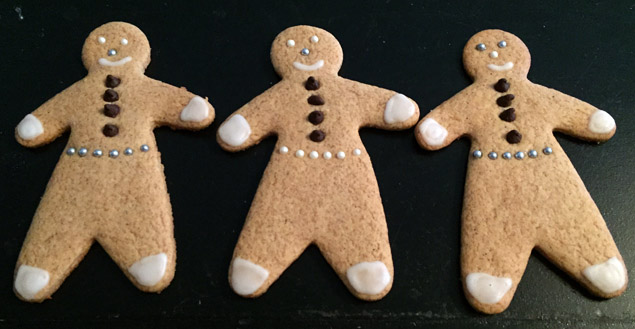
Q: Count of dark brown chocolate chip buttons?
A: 12